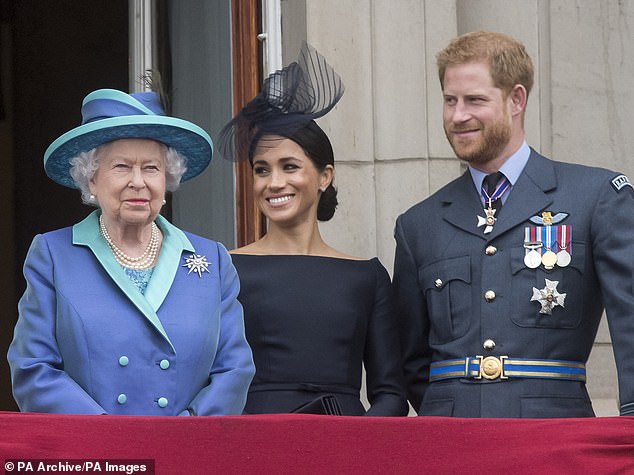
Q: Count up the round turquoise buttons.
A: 4